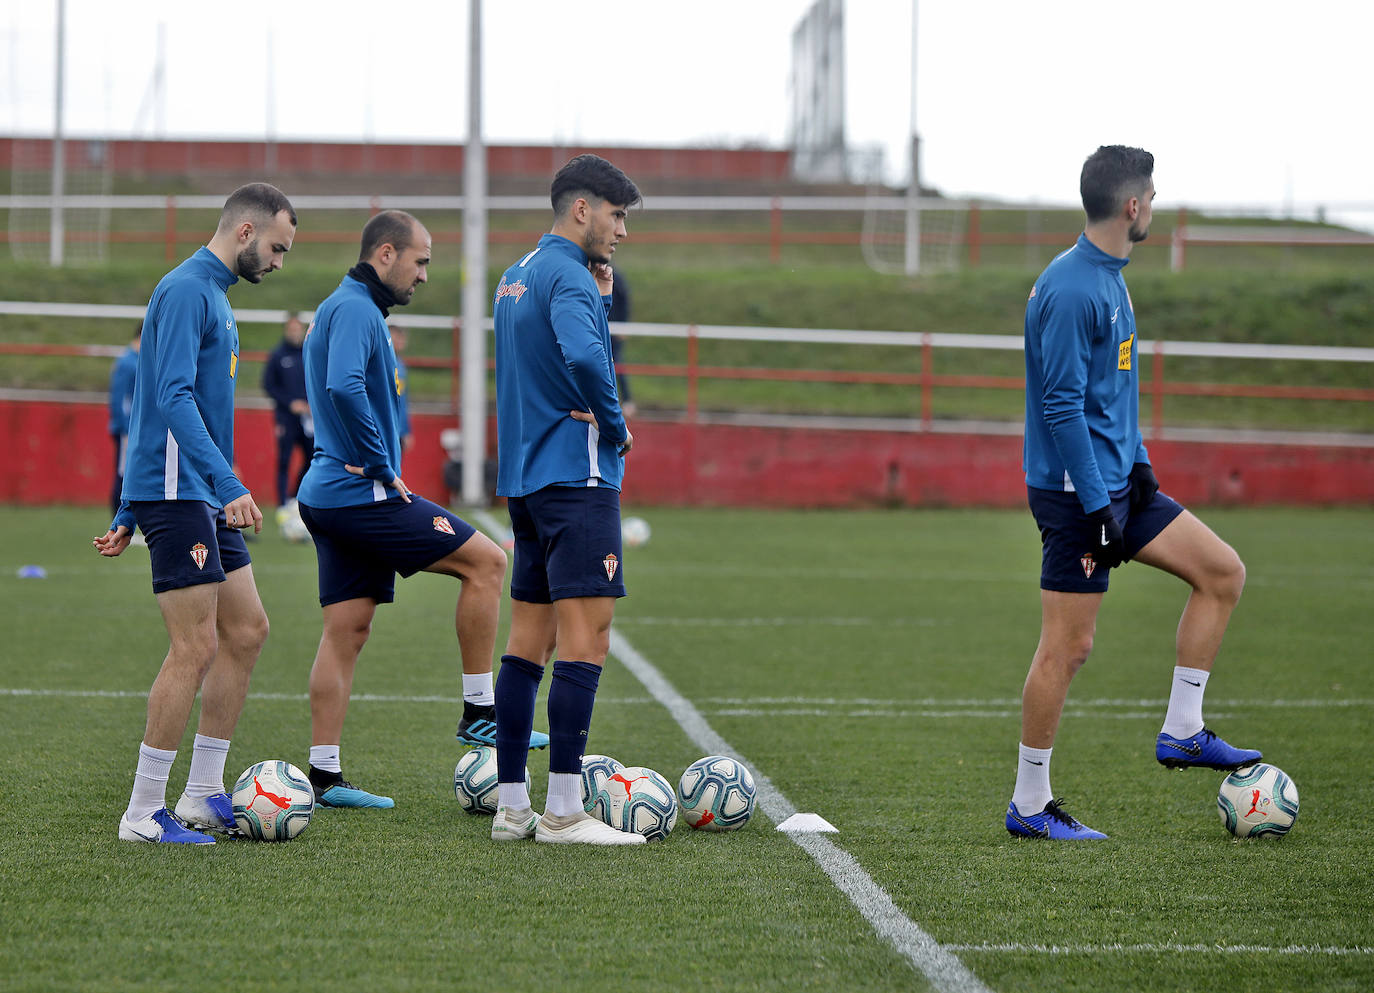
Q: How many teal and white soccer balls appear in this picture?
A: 6